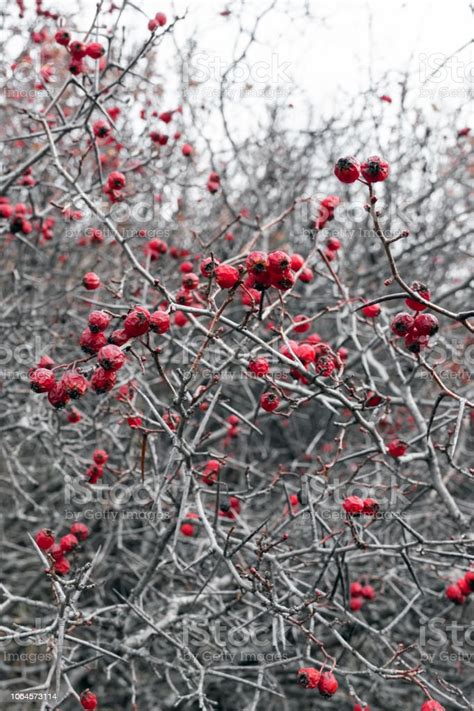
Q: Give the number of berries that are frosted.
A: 0